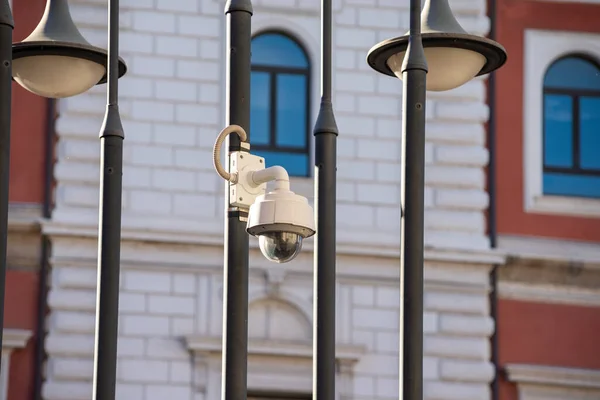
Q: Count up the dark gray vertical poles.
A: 5